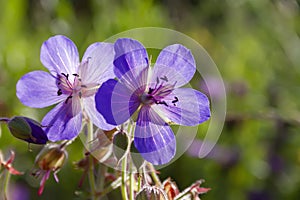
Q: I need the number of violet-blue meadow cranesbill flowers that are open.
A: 2